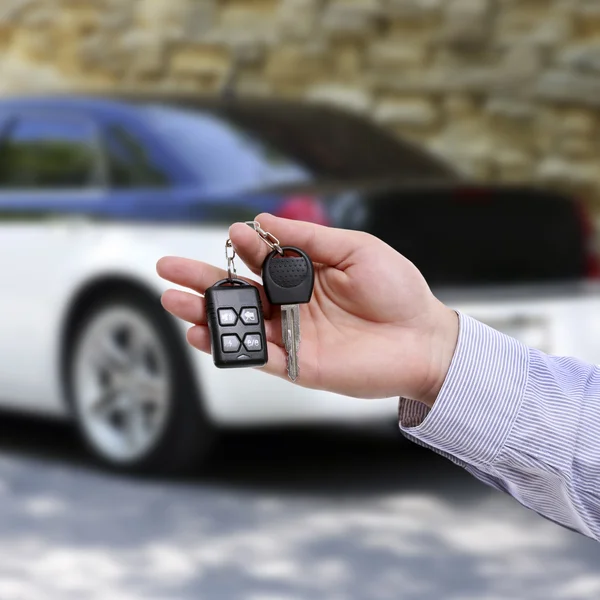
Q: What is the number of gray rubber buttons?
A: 4